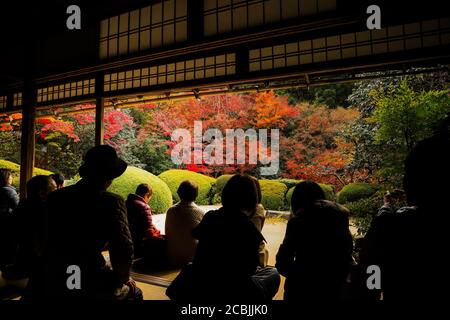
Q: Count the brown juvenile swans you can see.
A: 0